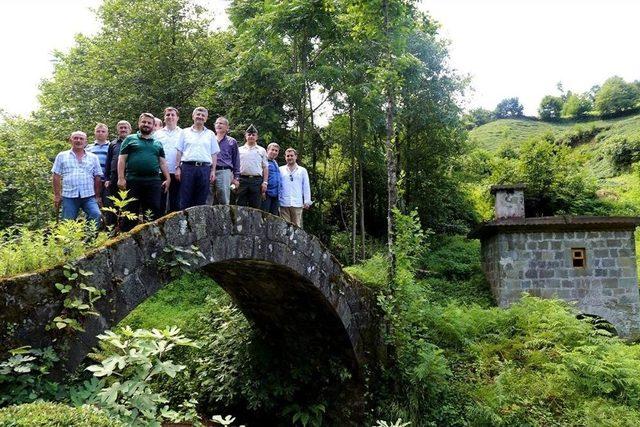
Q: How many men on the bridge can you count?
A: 11